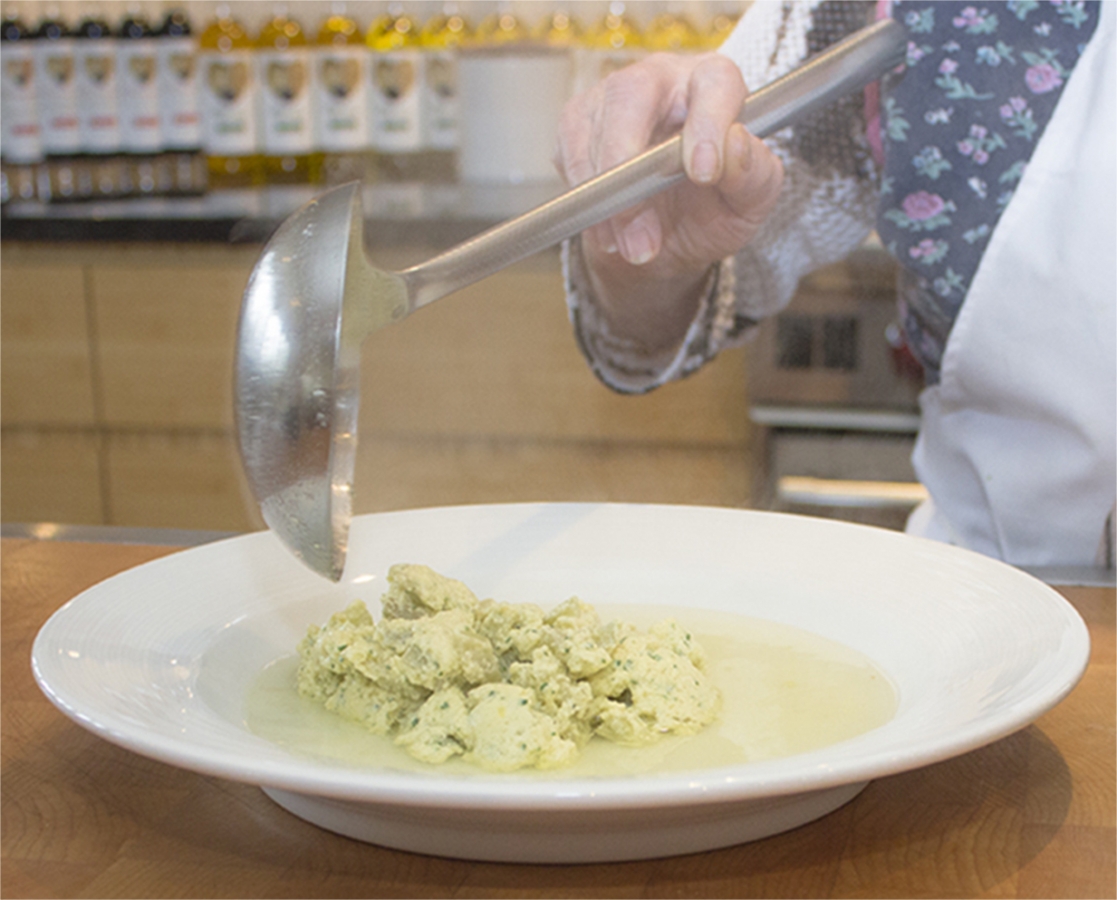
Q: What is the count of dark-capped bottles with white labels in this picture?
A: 5